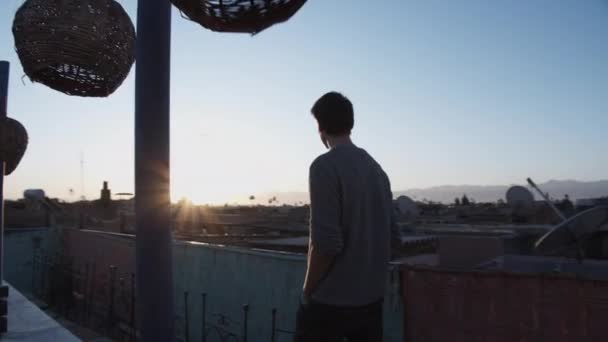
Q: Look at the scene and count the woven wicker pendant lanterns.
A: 3